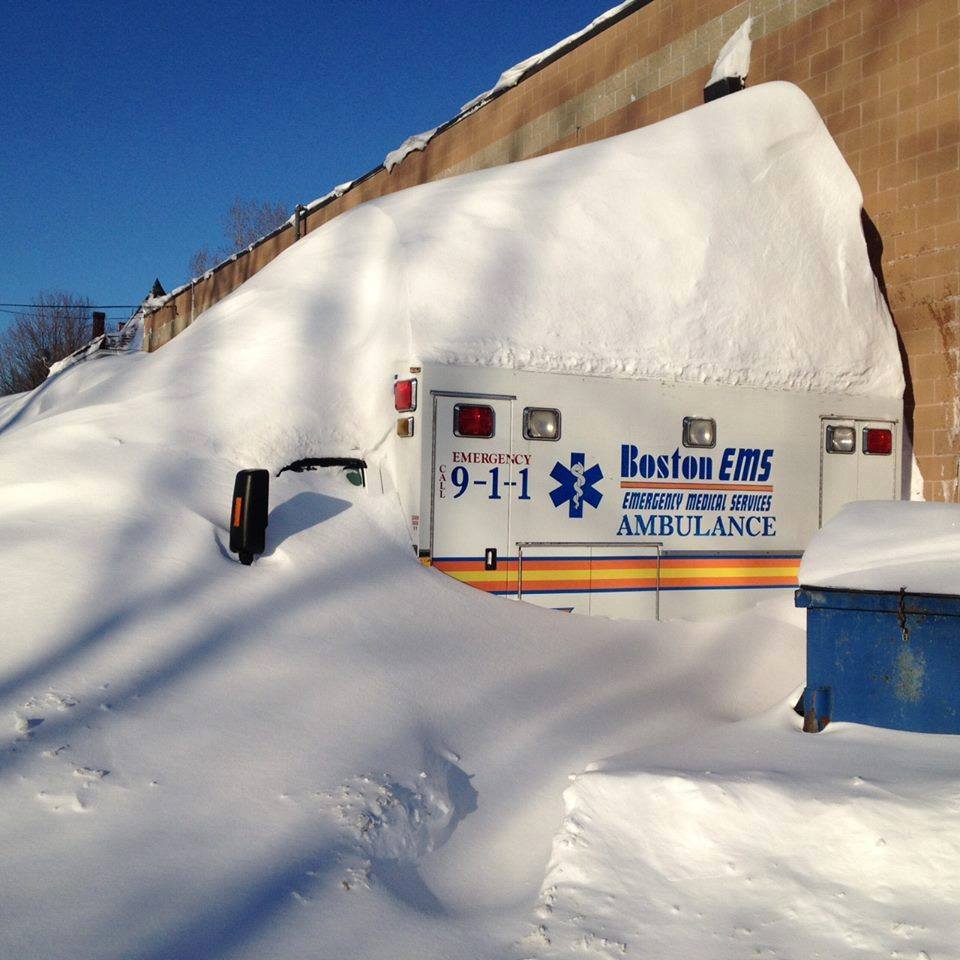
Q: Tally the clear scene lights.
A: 3